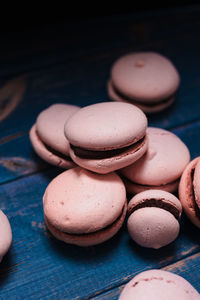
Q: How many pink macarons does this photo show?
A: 9